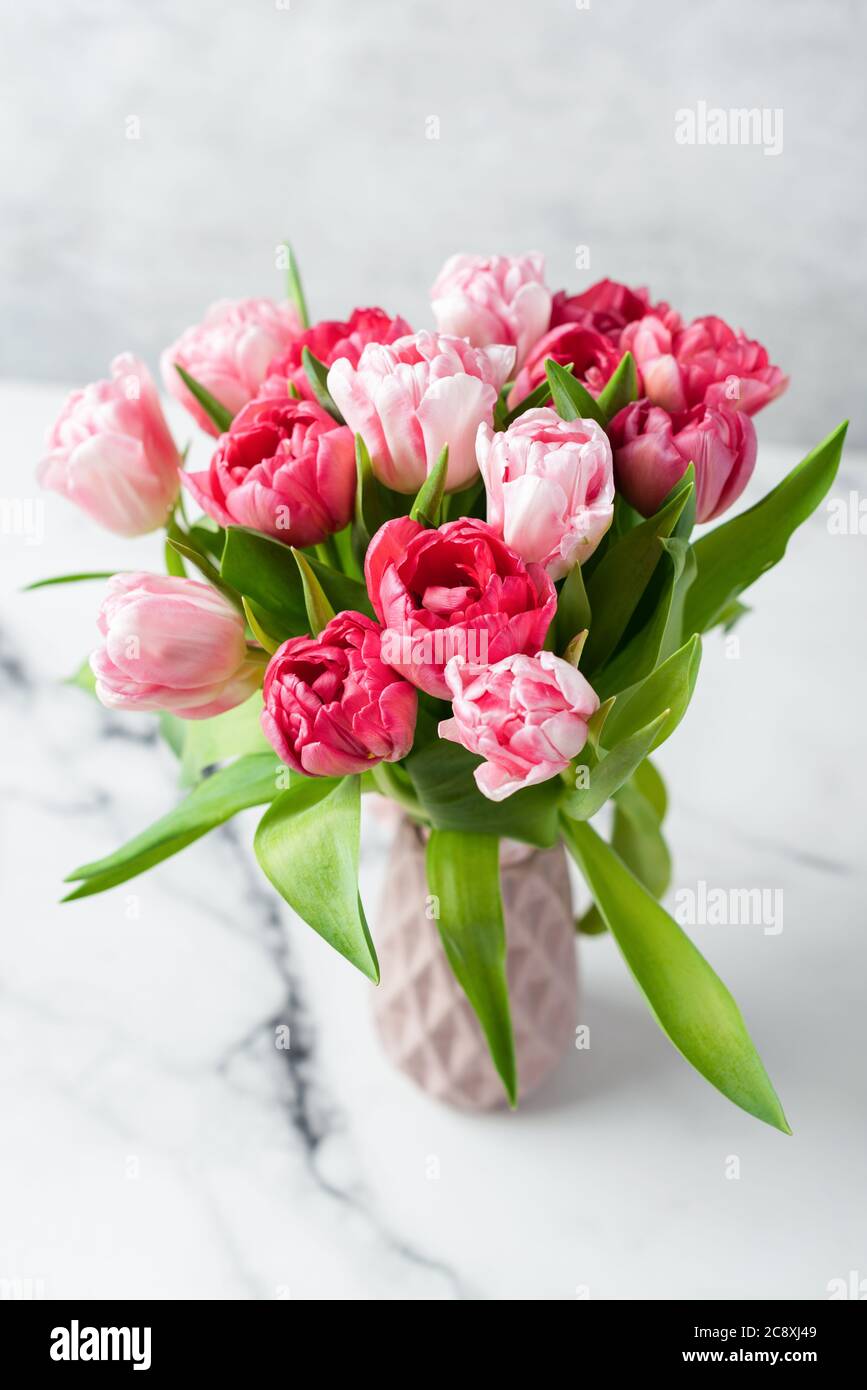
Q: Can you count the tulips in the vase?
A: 15